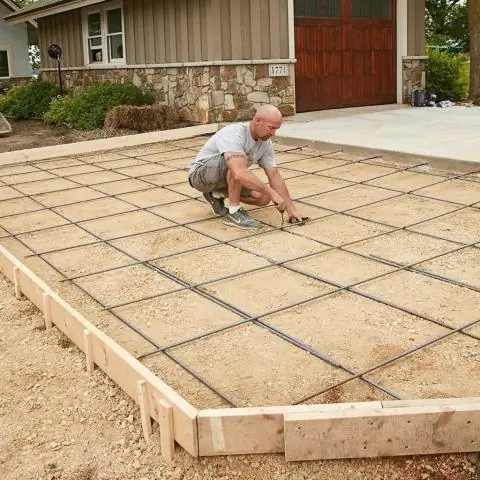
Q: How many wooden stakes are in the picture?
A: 5